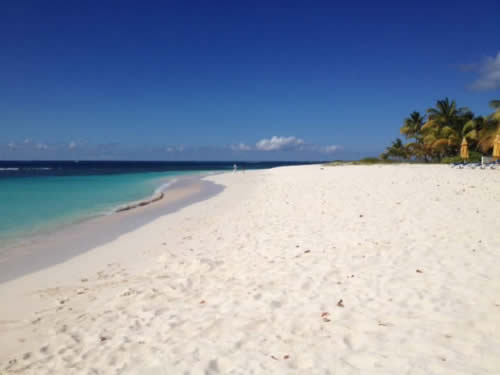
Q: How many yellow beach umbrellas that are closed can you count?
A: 2